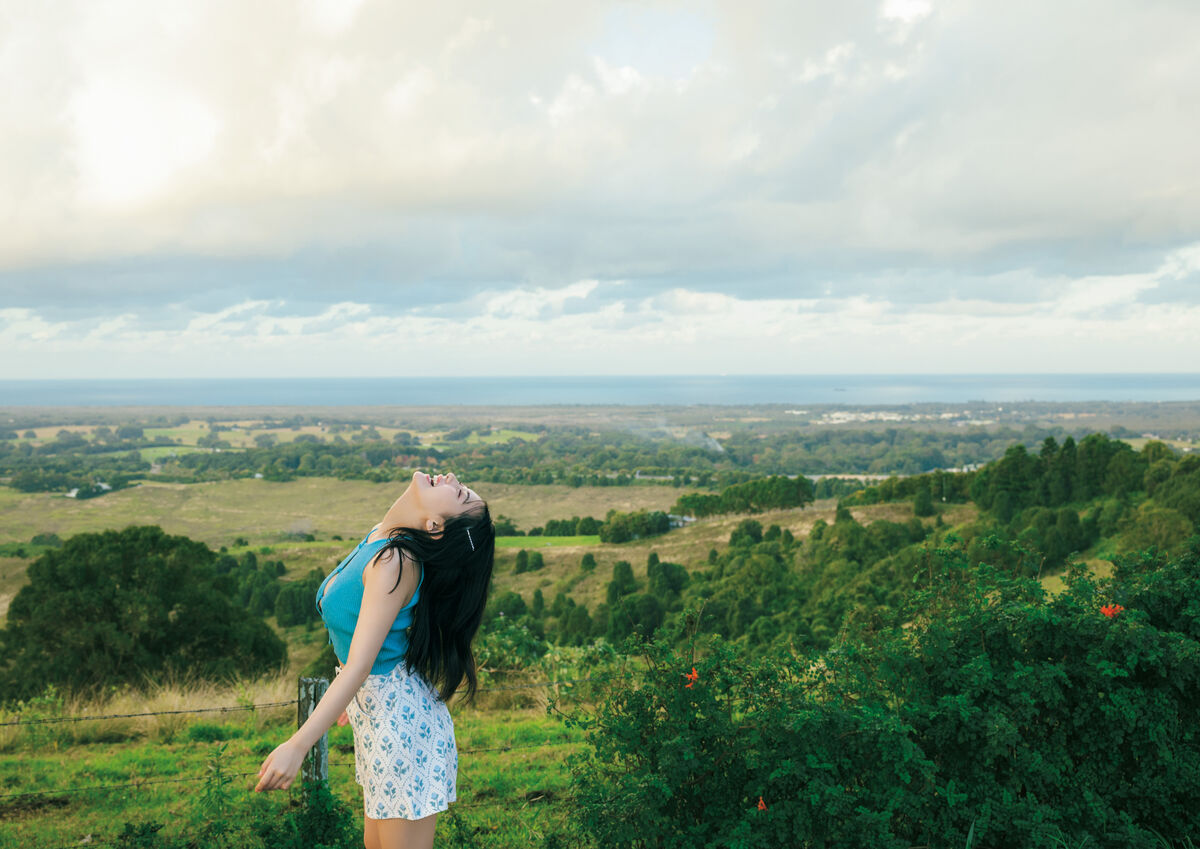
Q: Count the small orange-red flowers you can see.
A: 3